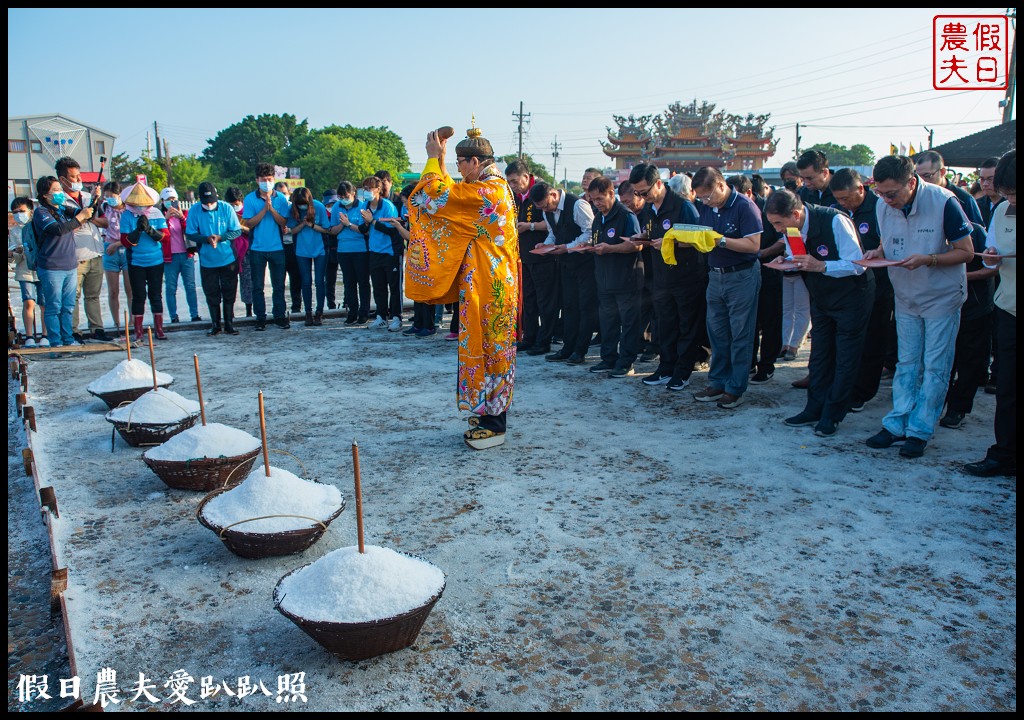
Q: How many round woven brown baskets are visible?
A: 5